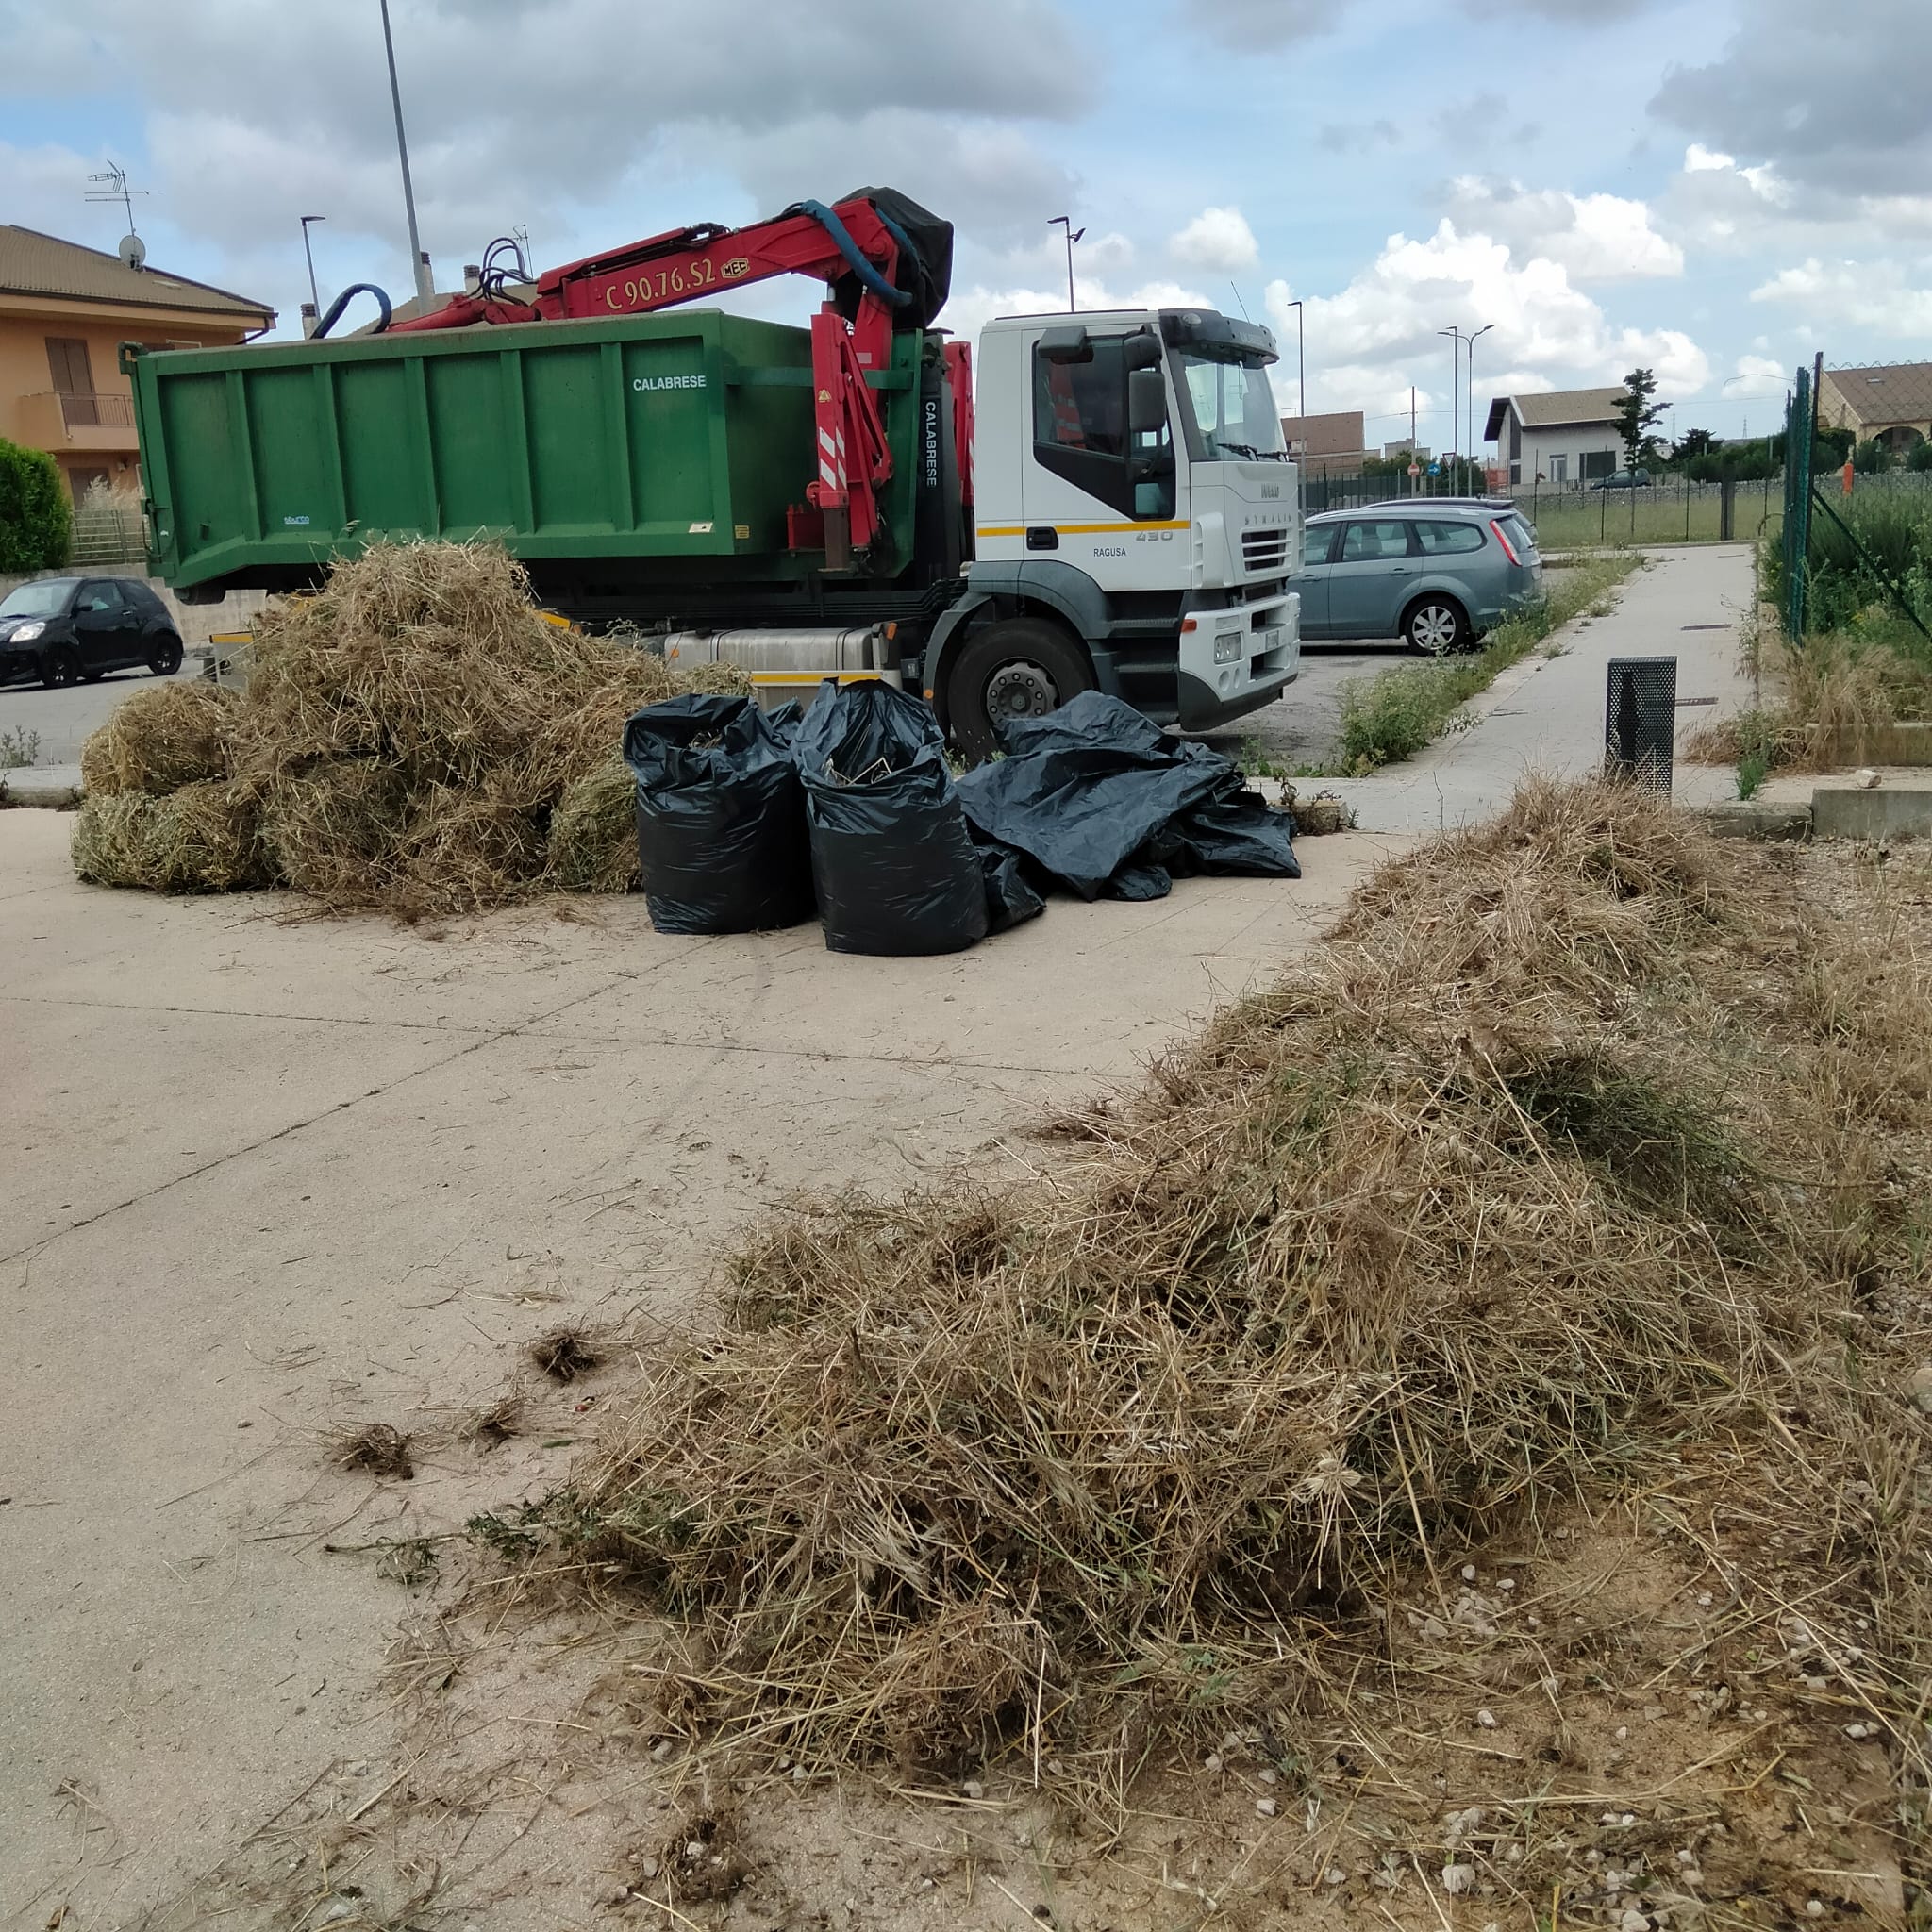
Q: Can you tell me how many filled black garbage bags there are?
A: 2